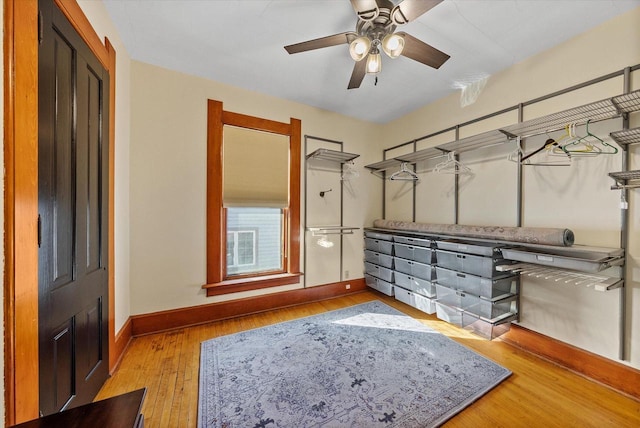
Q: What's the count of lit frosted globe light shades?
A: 3